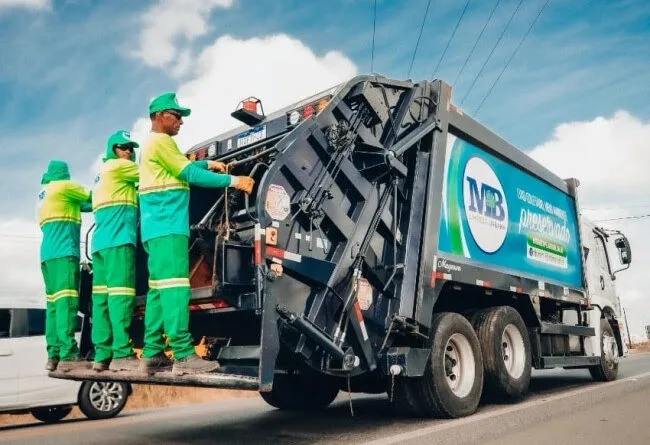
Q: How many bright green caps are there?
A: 3